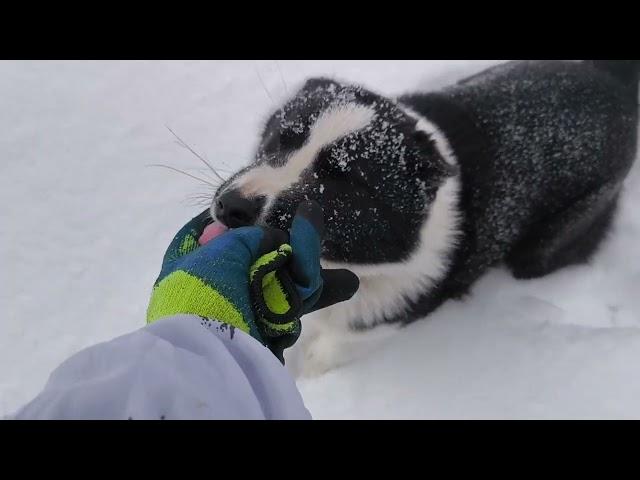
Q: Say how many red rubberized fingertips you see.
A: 0